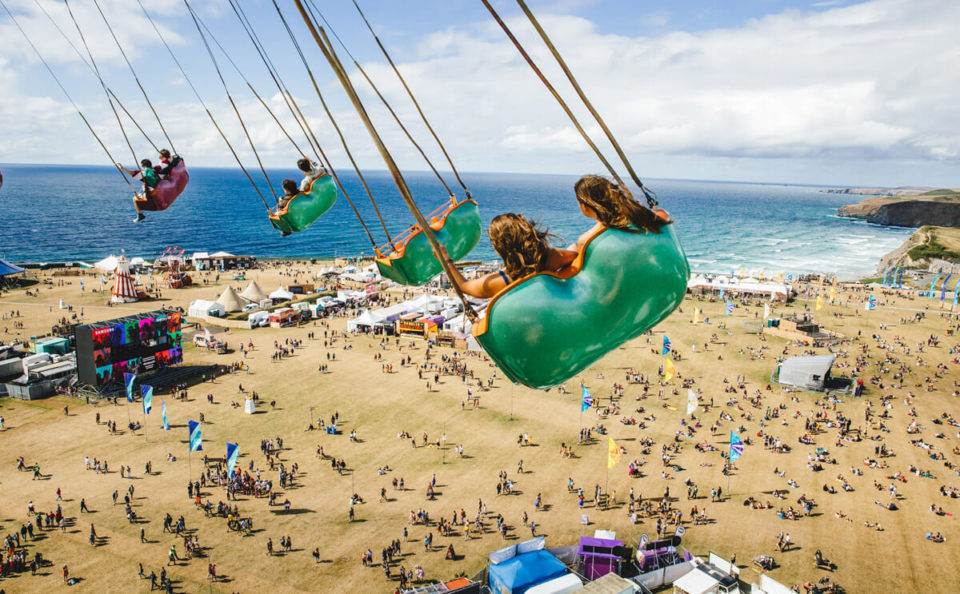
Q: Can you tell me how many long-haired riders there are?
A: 2